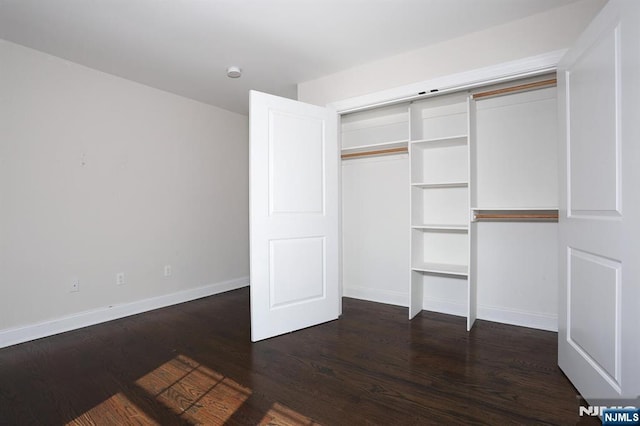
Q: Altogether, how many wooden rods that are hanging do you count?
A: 3